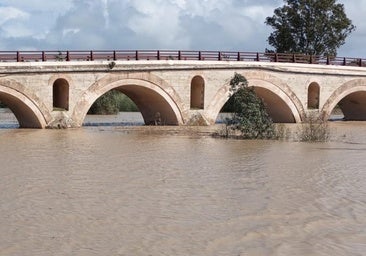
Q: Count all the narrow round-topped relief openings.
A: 3